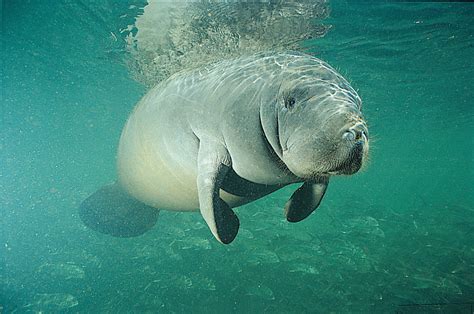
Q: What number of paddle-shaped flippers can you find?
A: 2